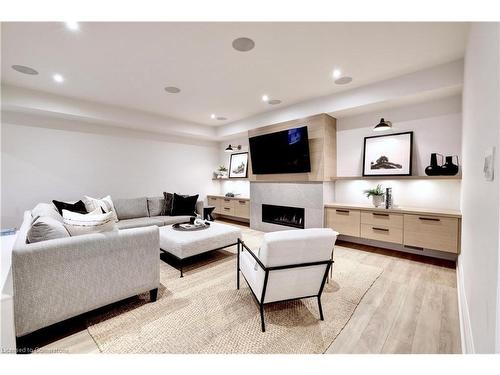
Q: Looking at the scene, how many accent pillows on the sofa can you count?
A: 5